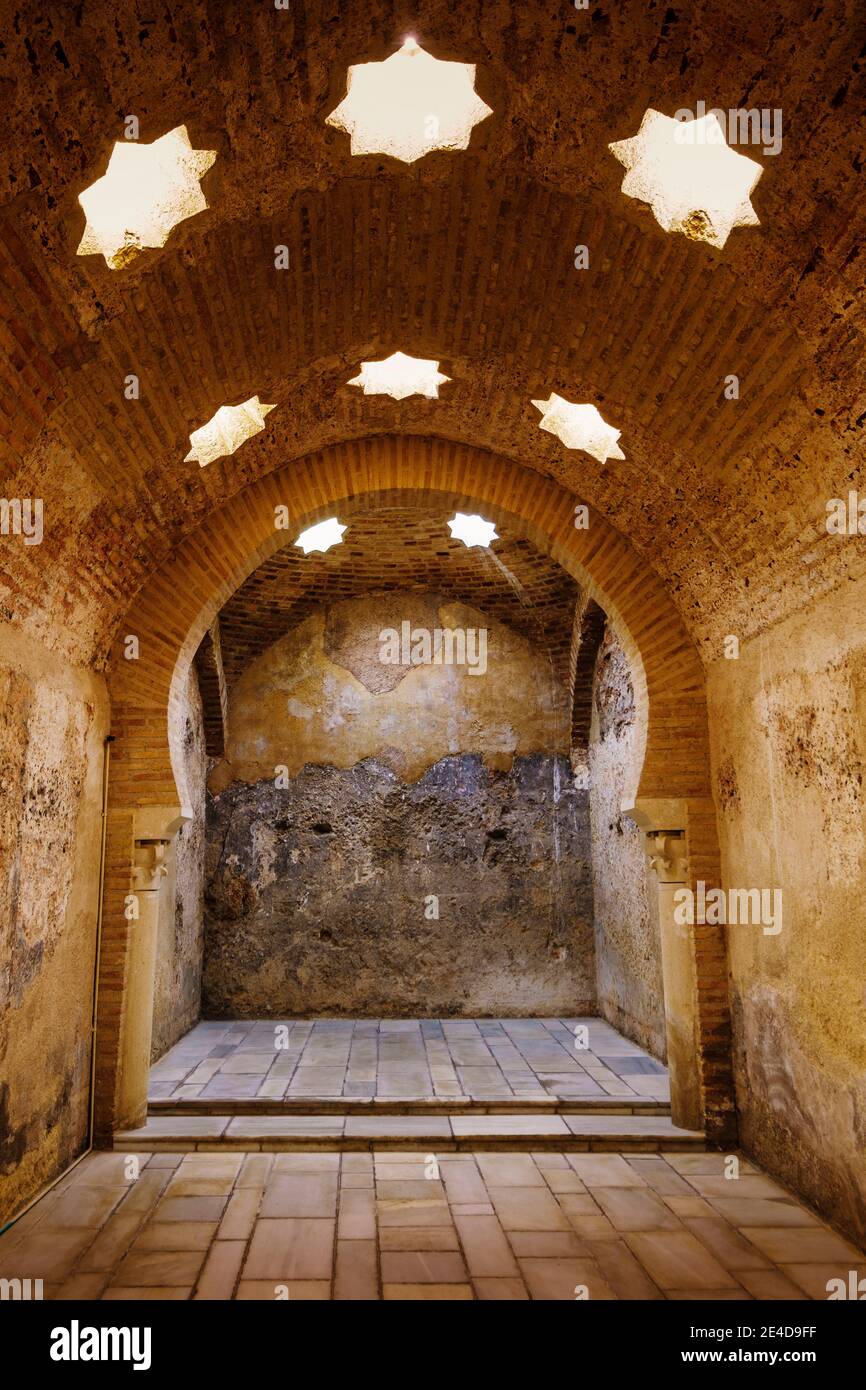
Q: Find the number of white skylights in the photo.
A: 8